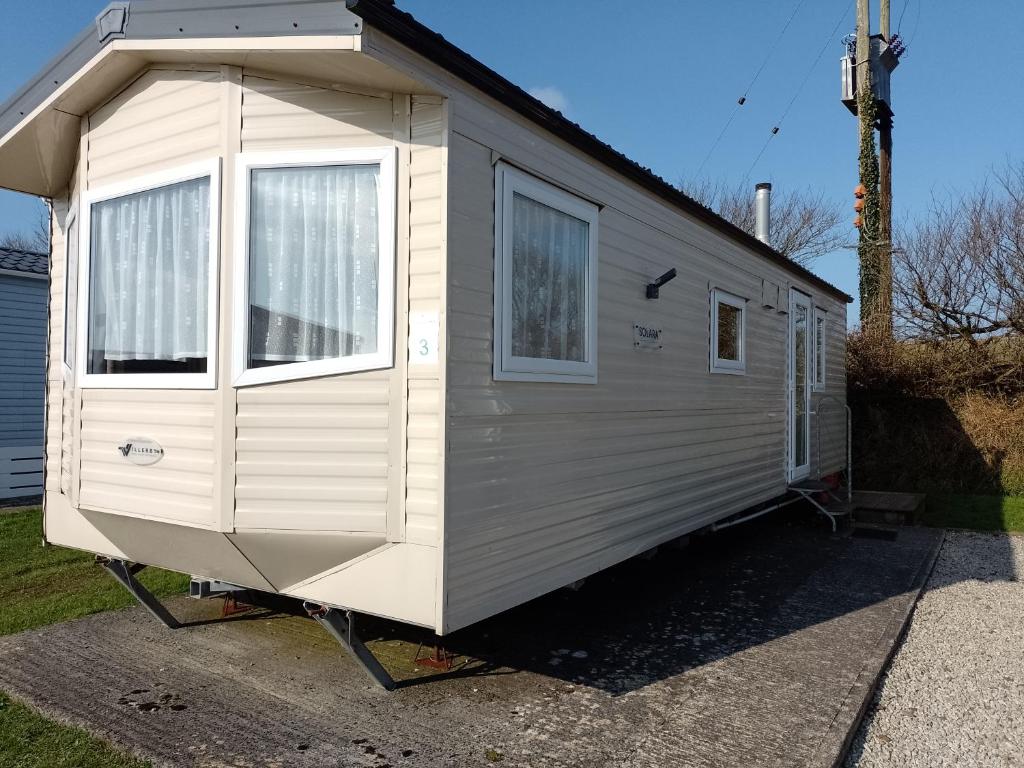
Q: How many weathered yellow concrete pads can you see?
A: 0